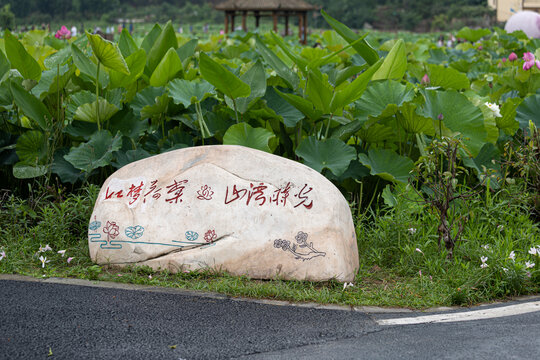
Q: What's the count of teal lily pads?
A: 3